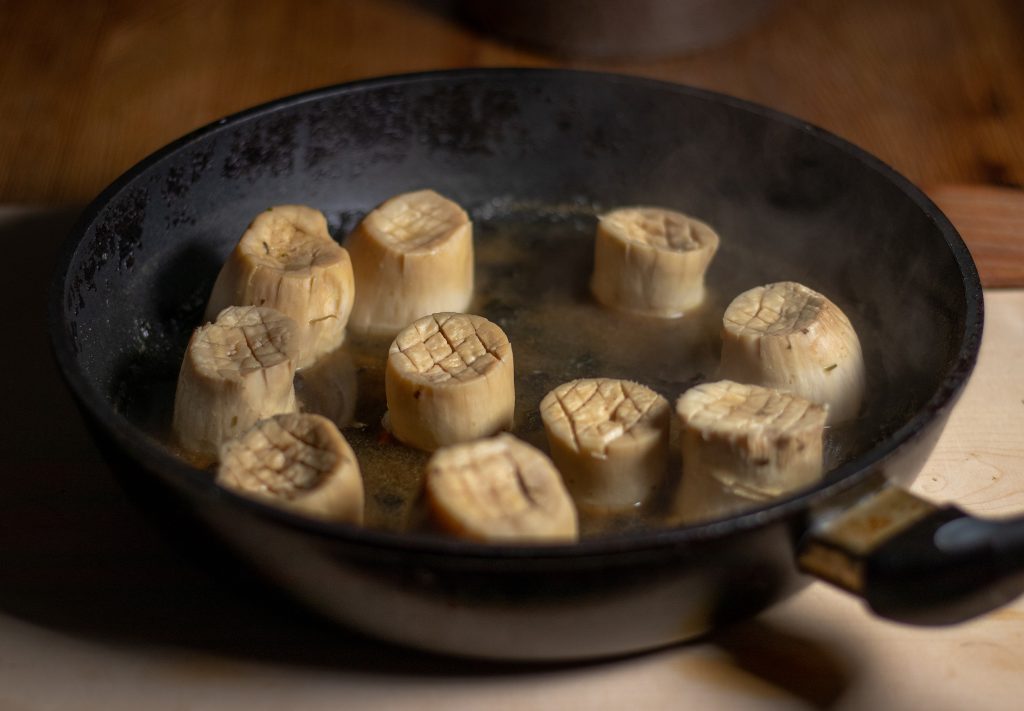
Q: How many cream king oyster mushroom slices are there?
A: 10